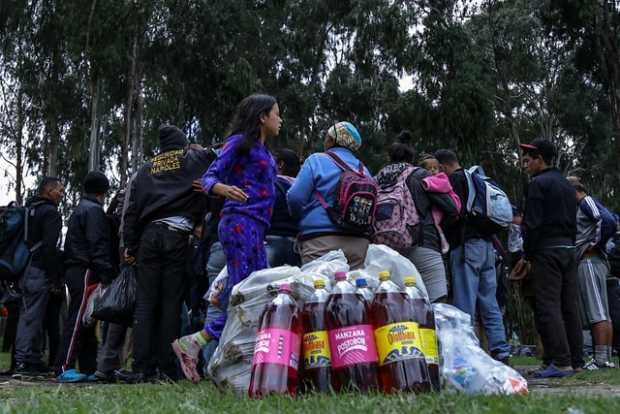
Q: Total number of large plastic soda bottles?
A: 6